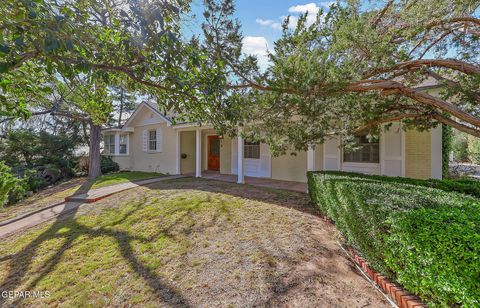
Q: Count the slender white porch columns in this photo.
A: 3